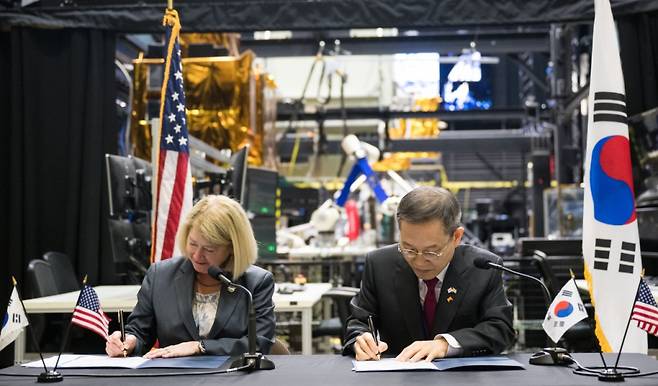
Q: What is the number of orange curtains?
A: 0